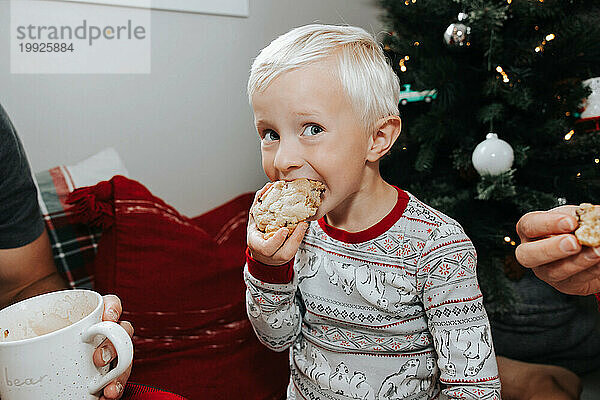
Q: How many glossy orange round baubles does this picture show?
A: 0